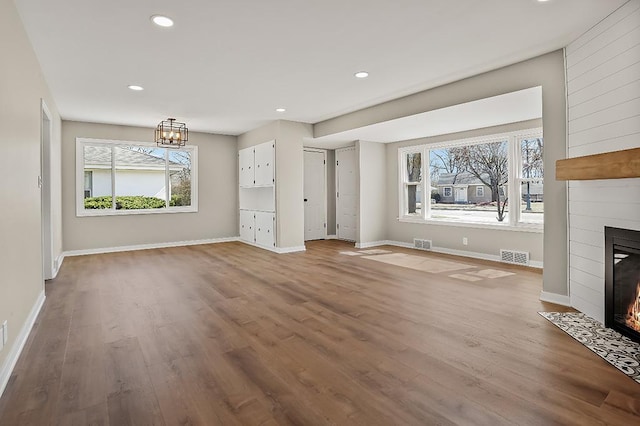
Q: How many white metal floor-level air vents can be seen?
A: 2